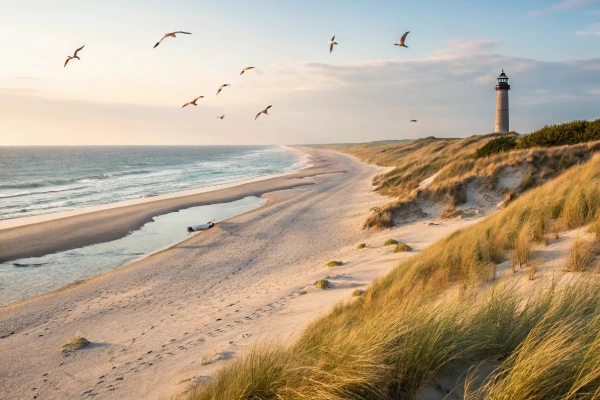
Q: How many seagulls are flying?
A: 10